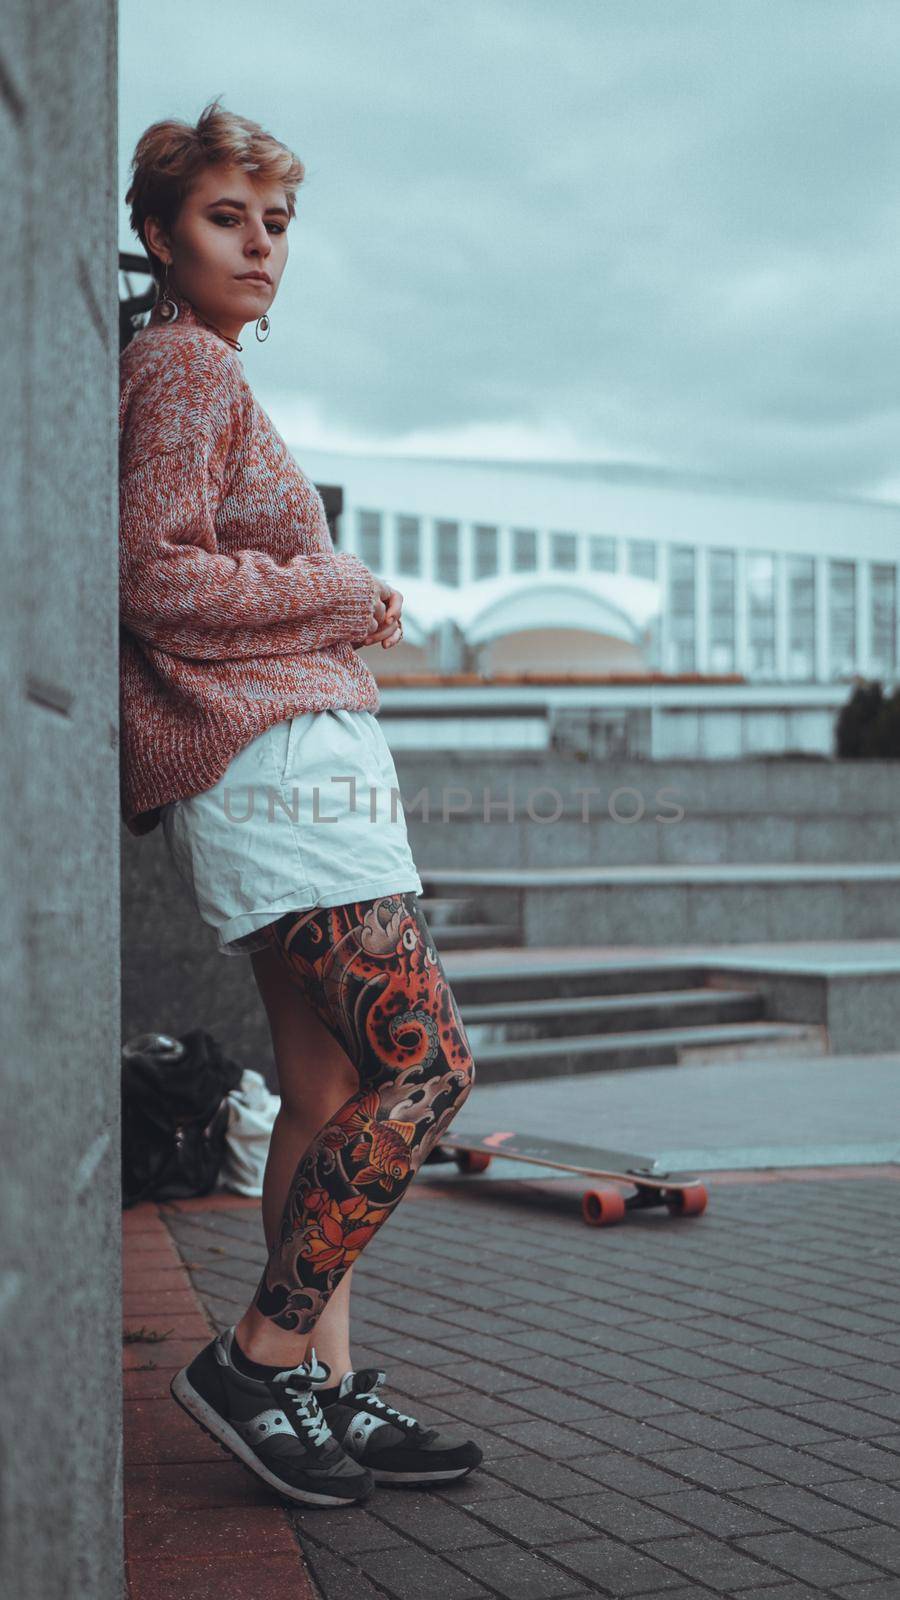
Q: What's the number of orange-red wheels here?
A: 3